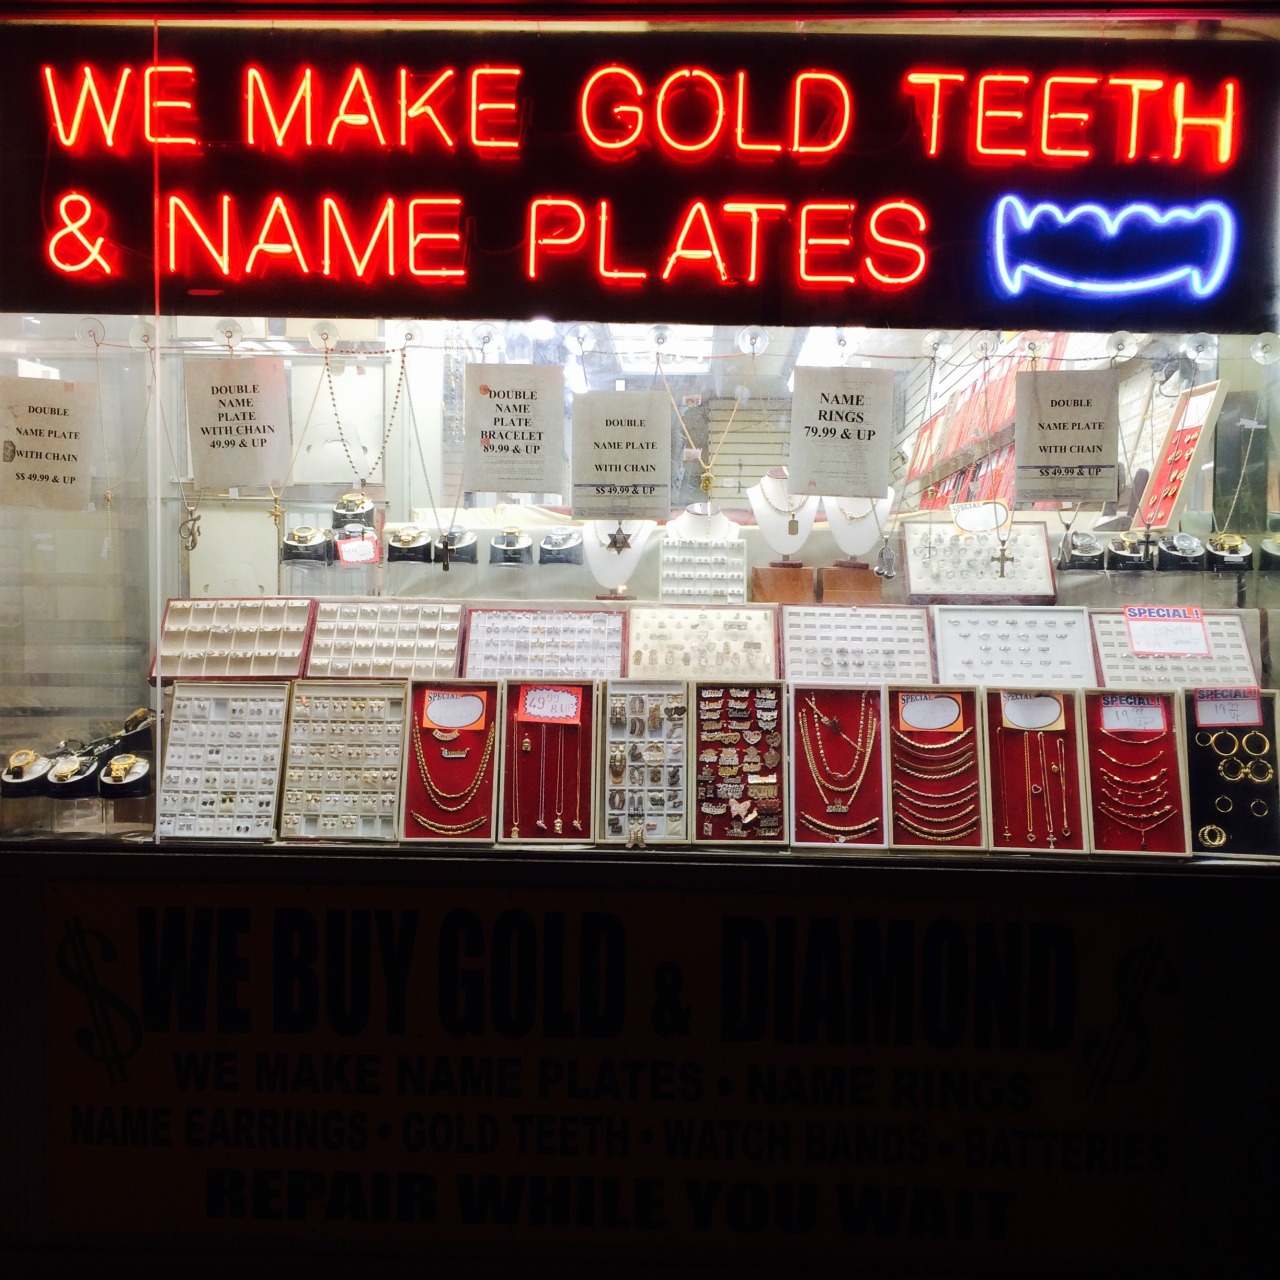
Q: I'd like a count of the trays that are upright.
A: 11